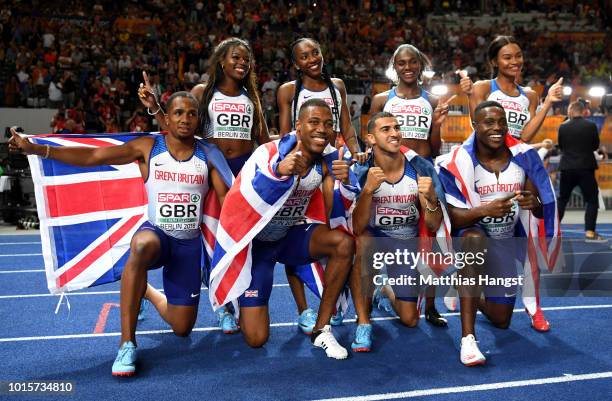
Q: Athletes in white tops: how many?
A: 8